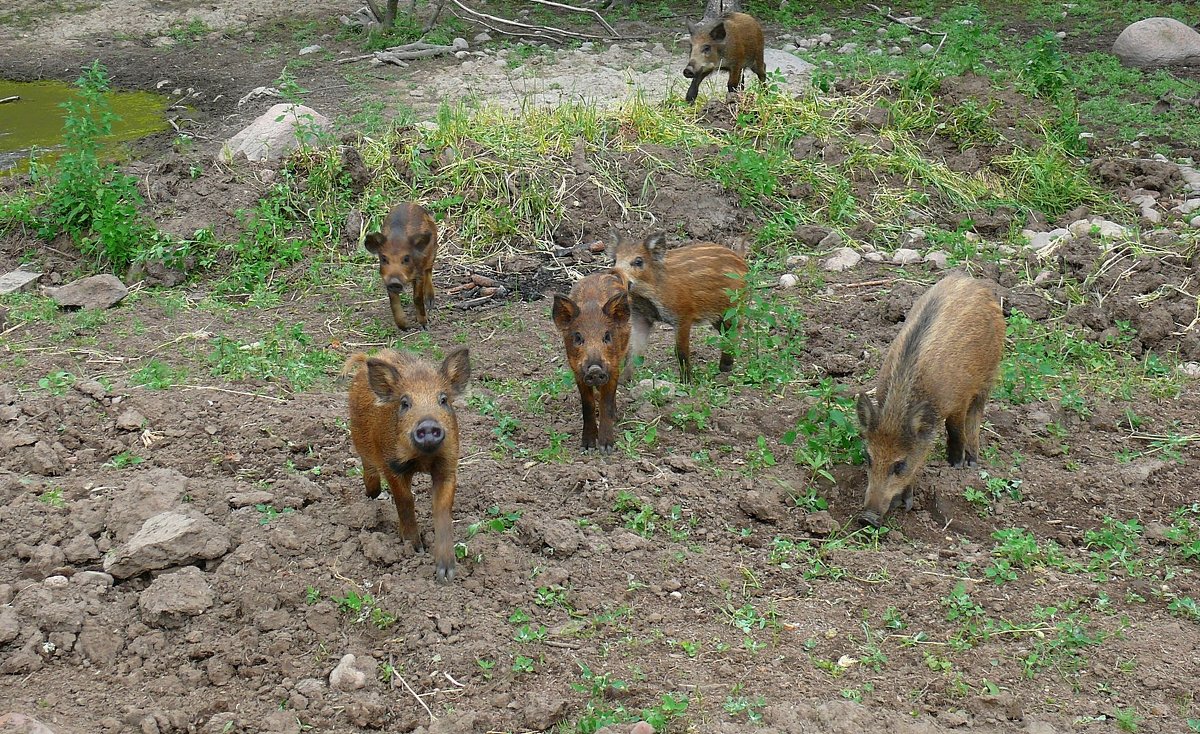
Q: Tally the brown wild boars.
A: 6